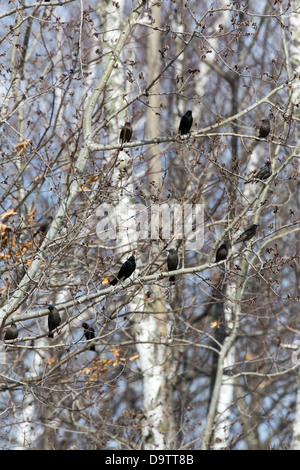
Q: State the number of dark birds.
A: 12